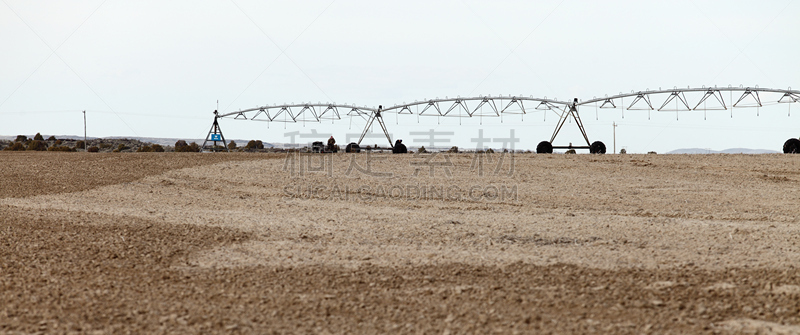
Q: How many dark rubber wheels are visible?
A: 5